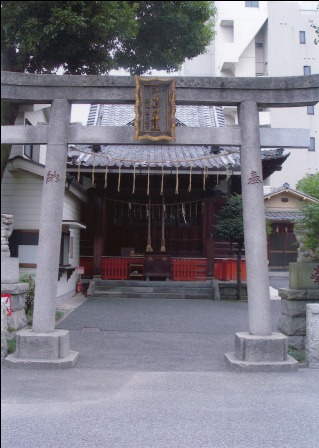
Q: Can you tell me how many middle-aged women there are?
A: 0